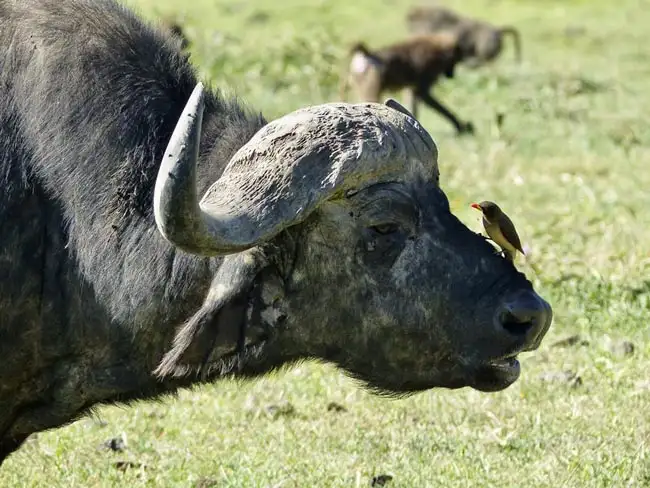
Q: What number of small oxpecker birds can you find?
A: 1